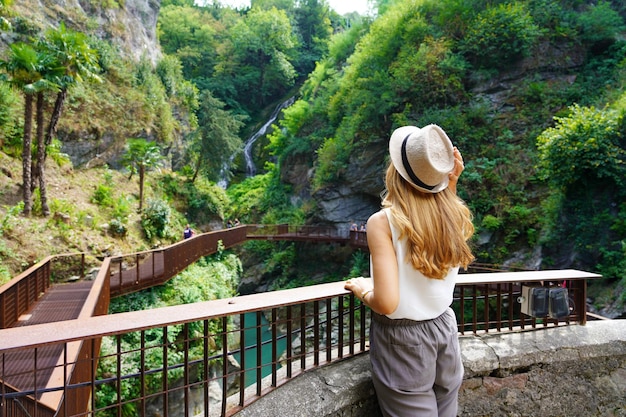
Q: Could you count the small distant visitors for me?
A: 5